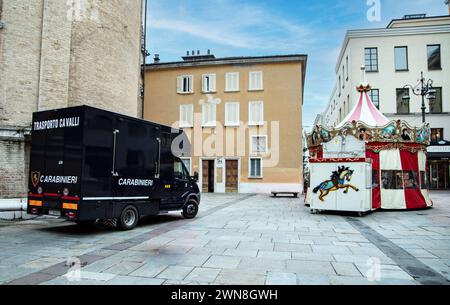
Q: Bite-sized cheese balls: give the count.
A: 0